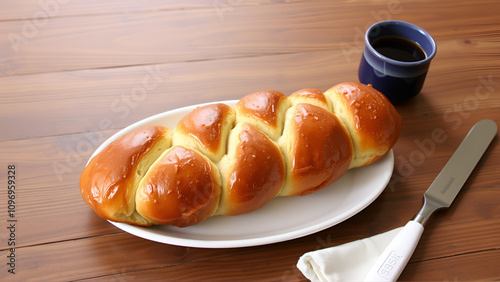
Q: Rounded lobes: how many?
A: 8